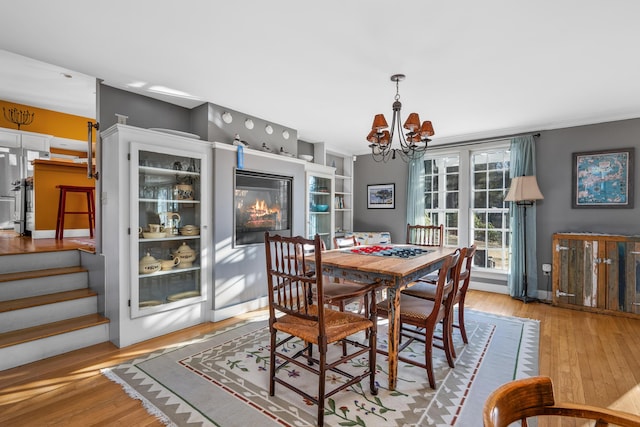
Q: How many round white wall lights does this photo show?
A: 4